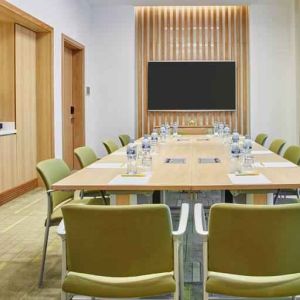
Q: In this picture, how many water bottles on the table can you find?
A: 12